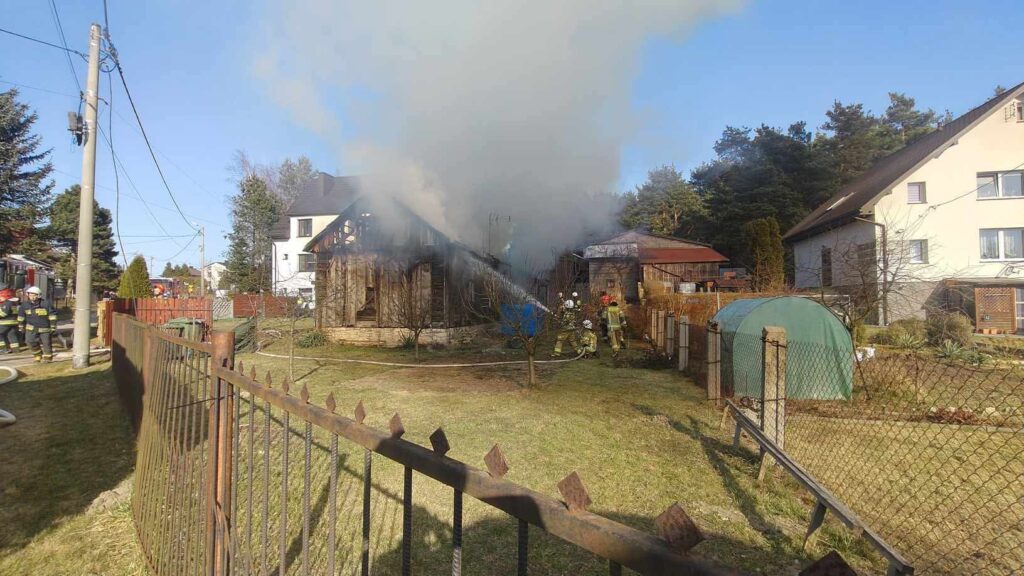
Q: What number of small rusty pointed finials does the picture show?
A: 13